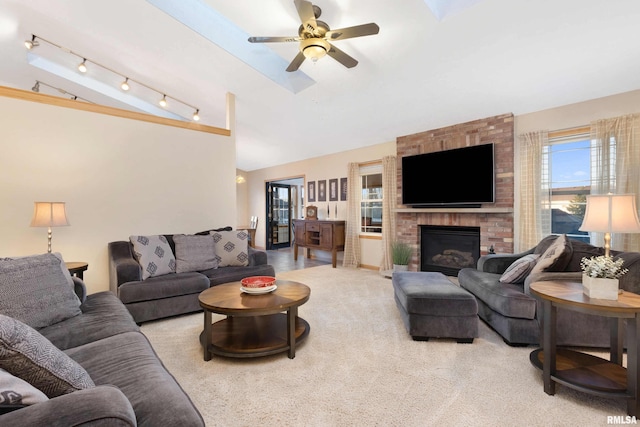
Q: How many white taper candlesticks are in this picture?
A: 2